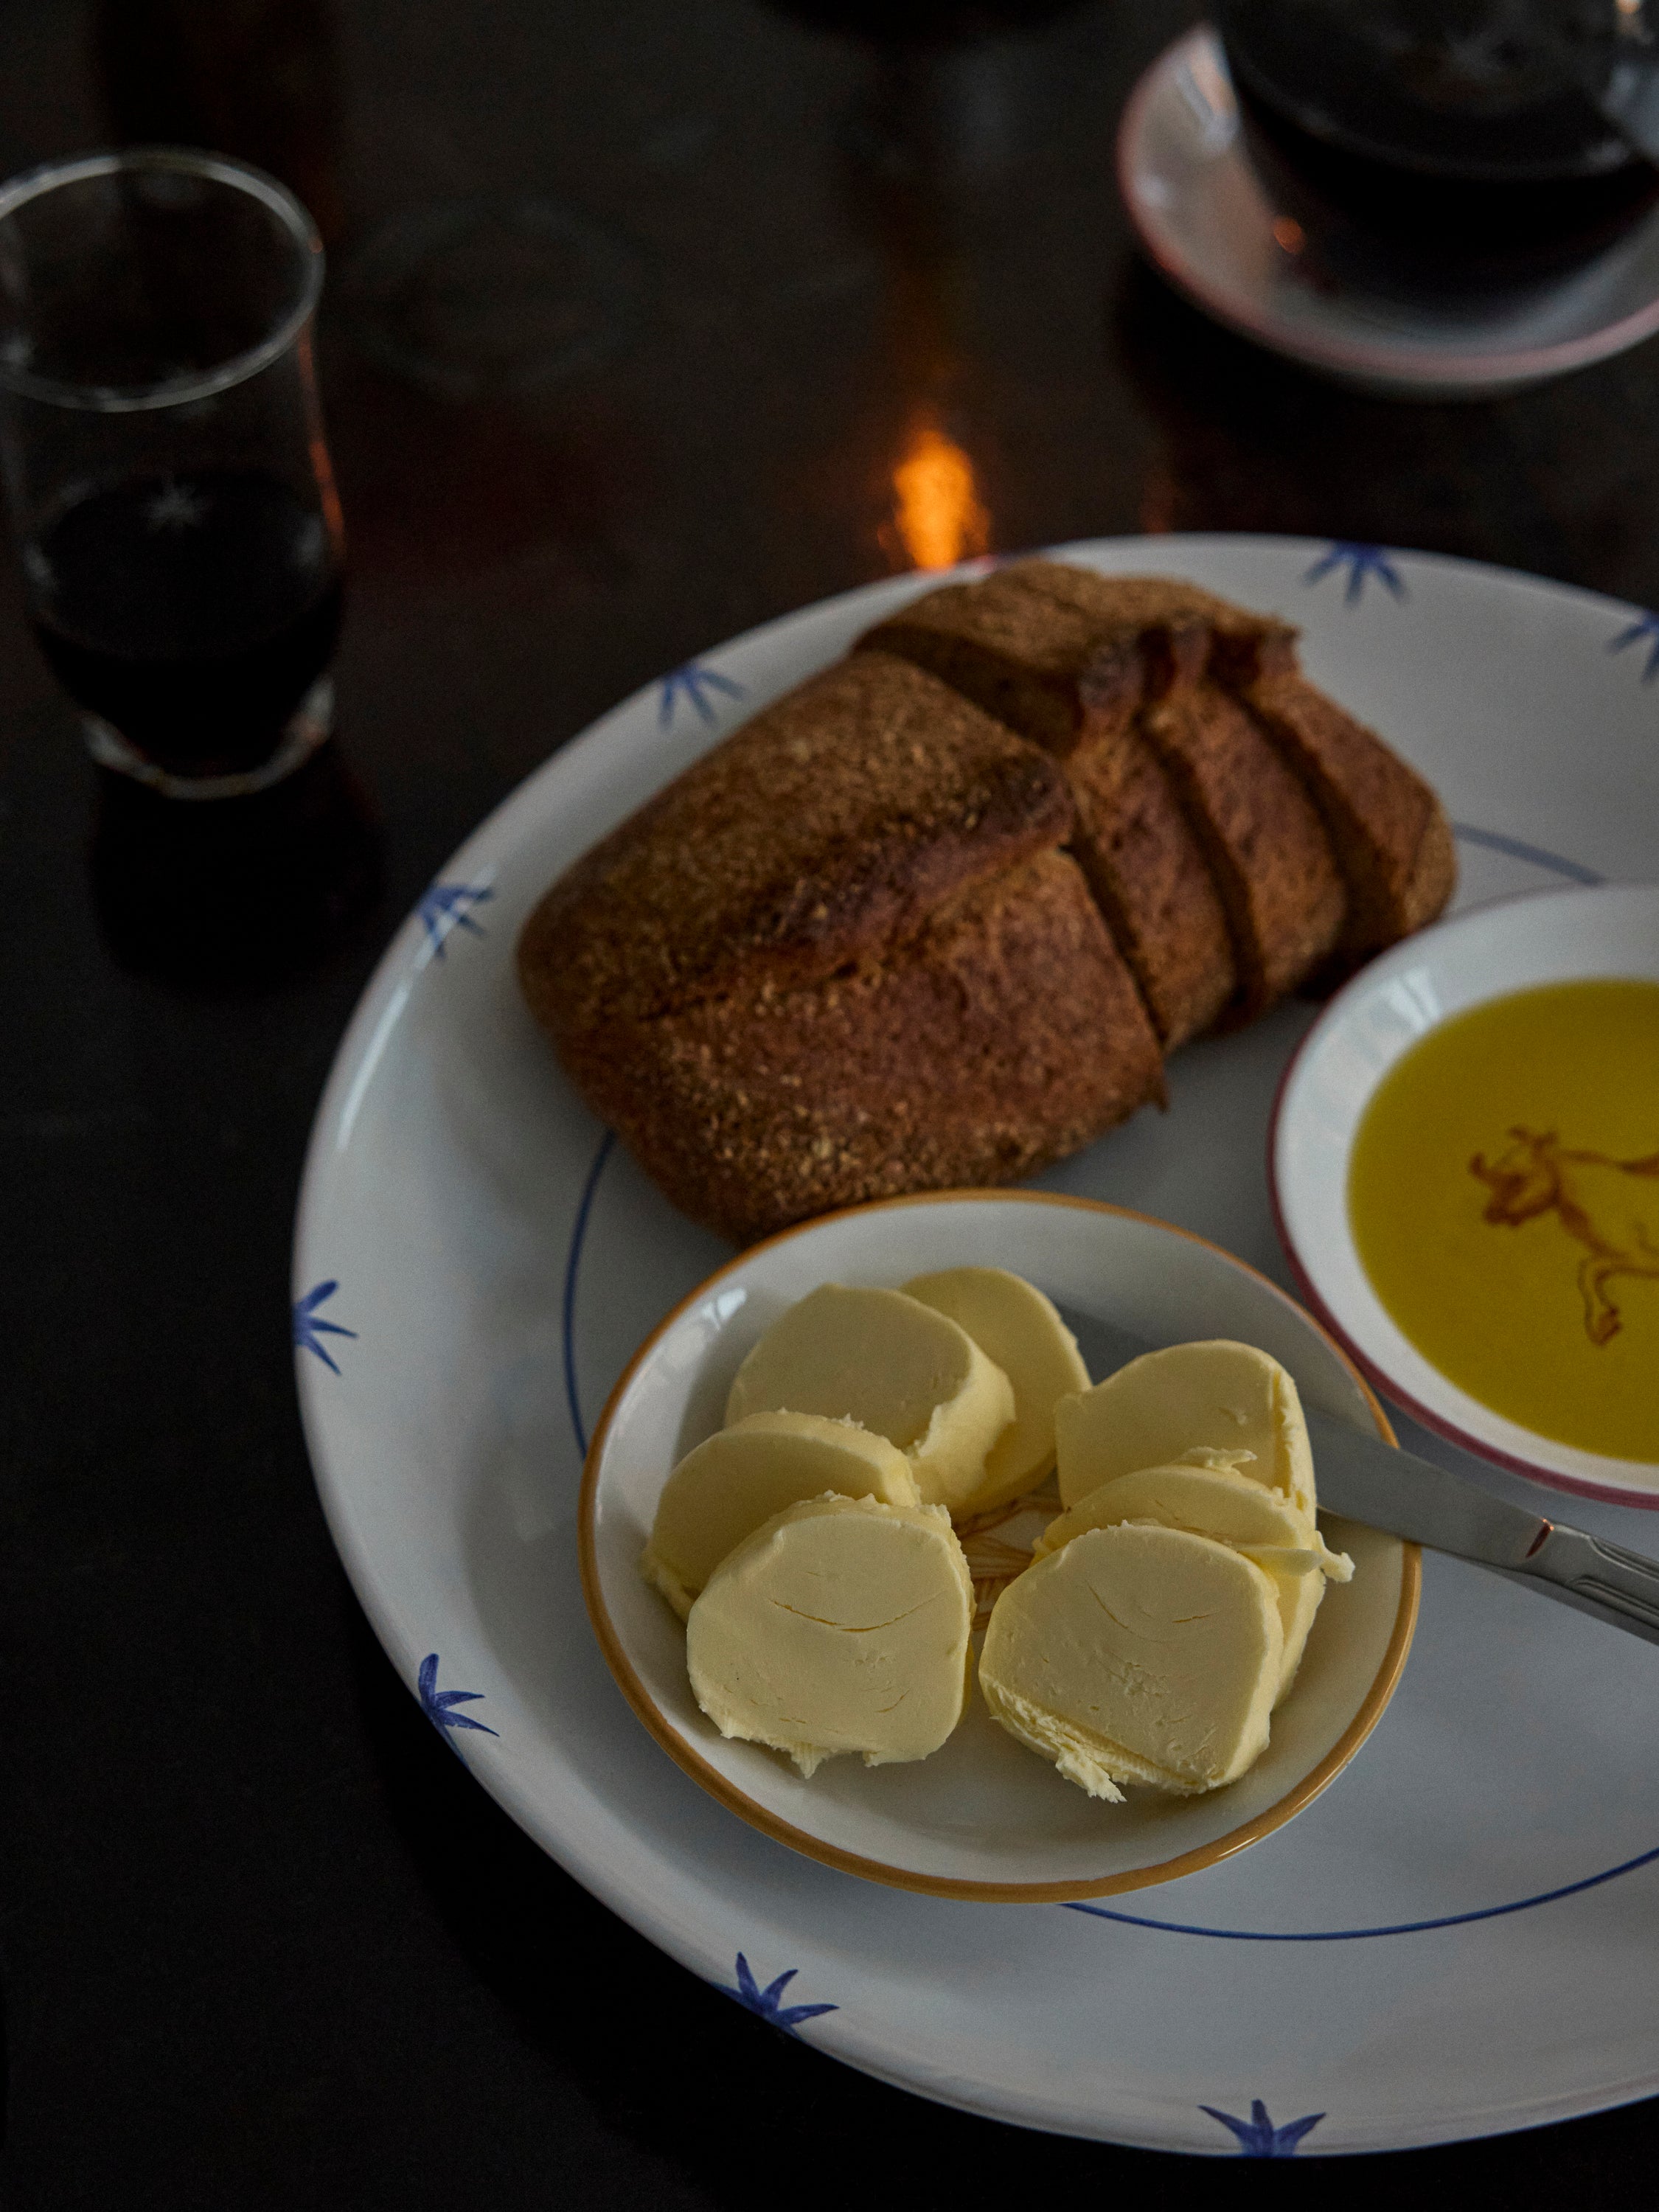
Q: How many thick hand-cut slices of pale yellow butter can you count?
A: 7